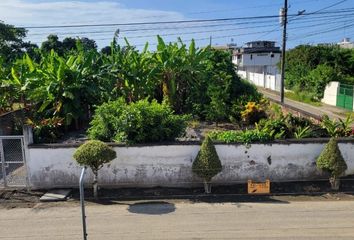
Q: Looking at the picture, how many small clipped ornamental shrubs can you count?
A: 3